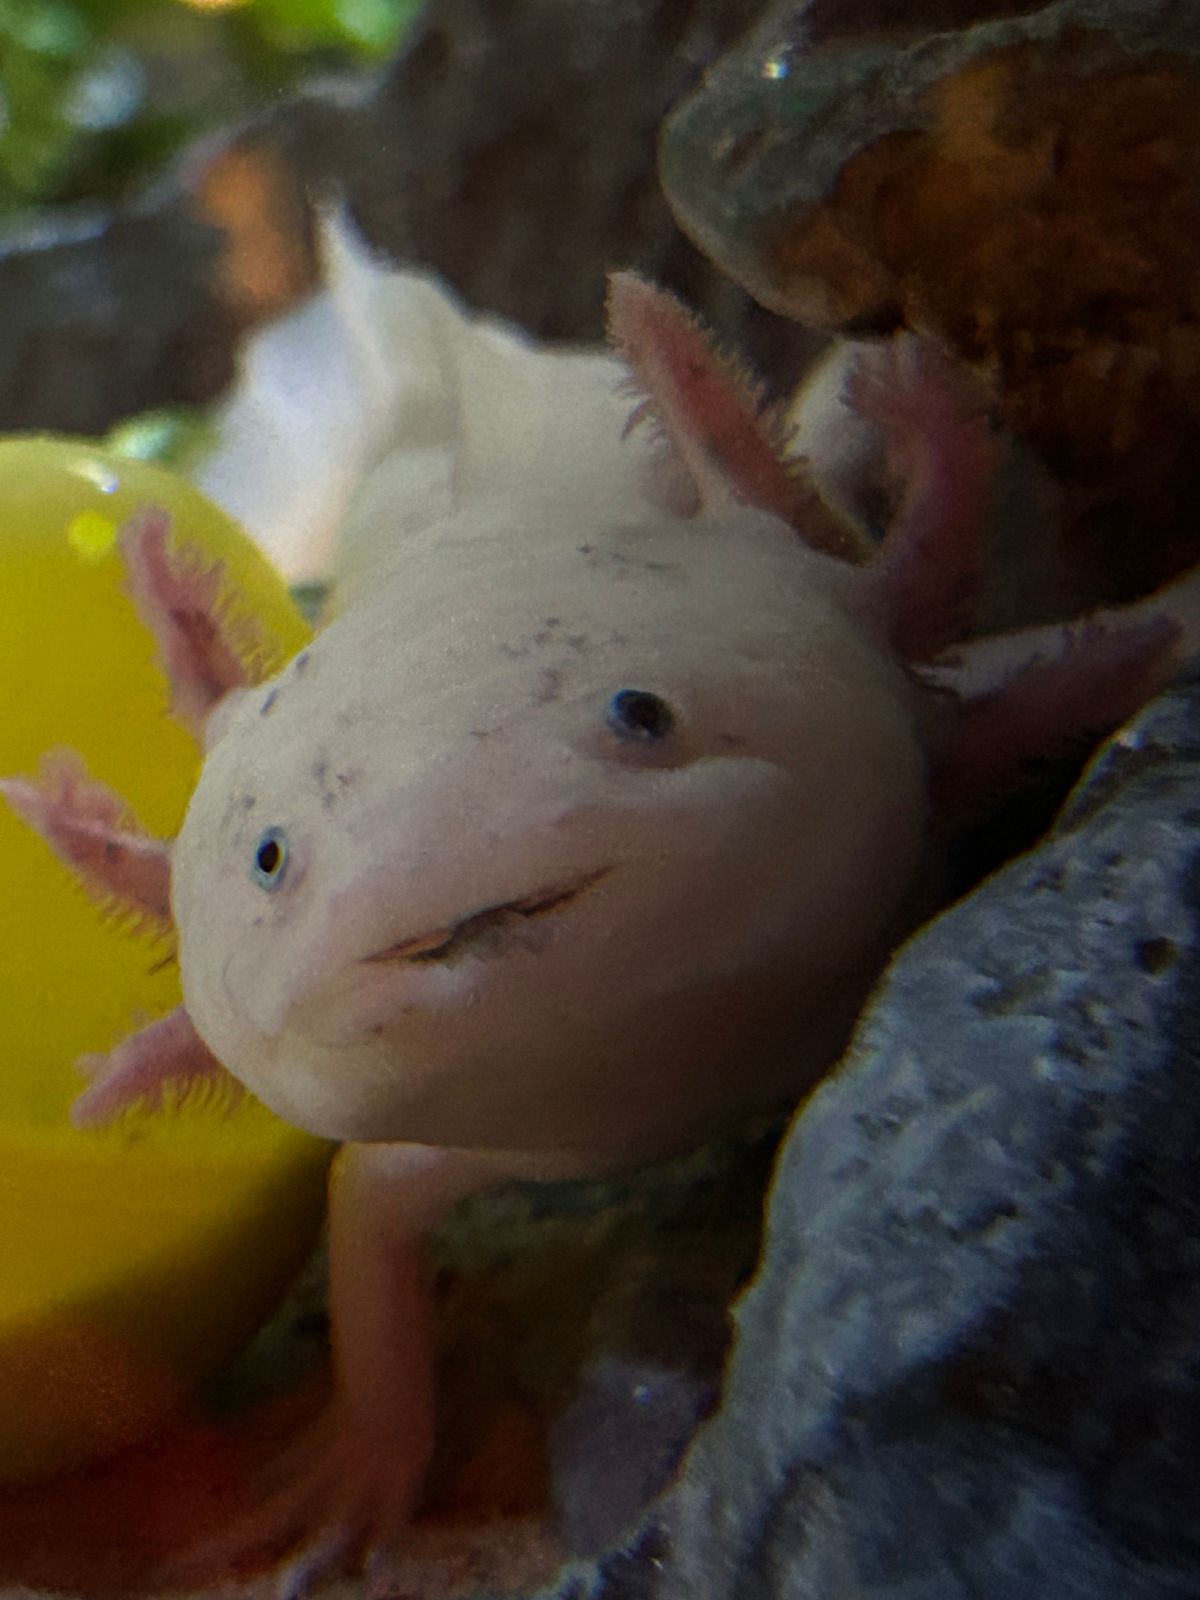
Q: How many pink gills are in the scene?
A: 6